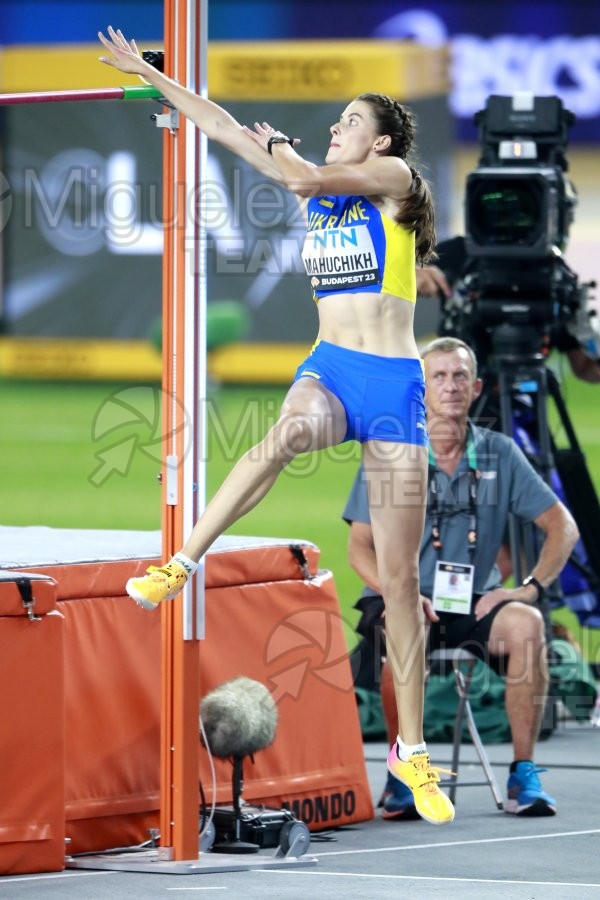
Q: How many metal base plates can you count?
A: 1